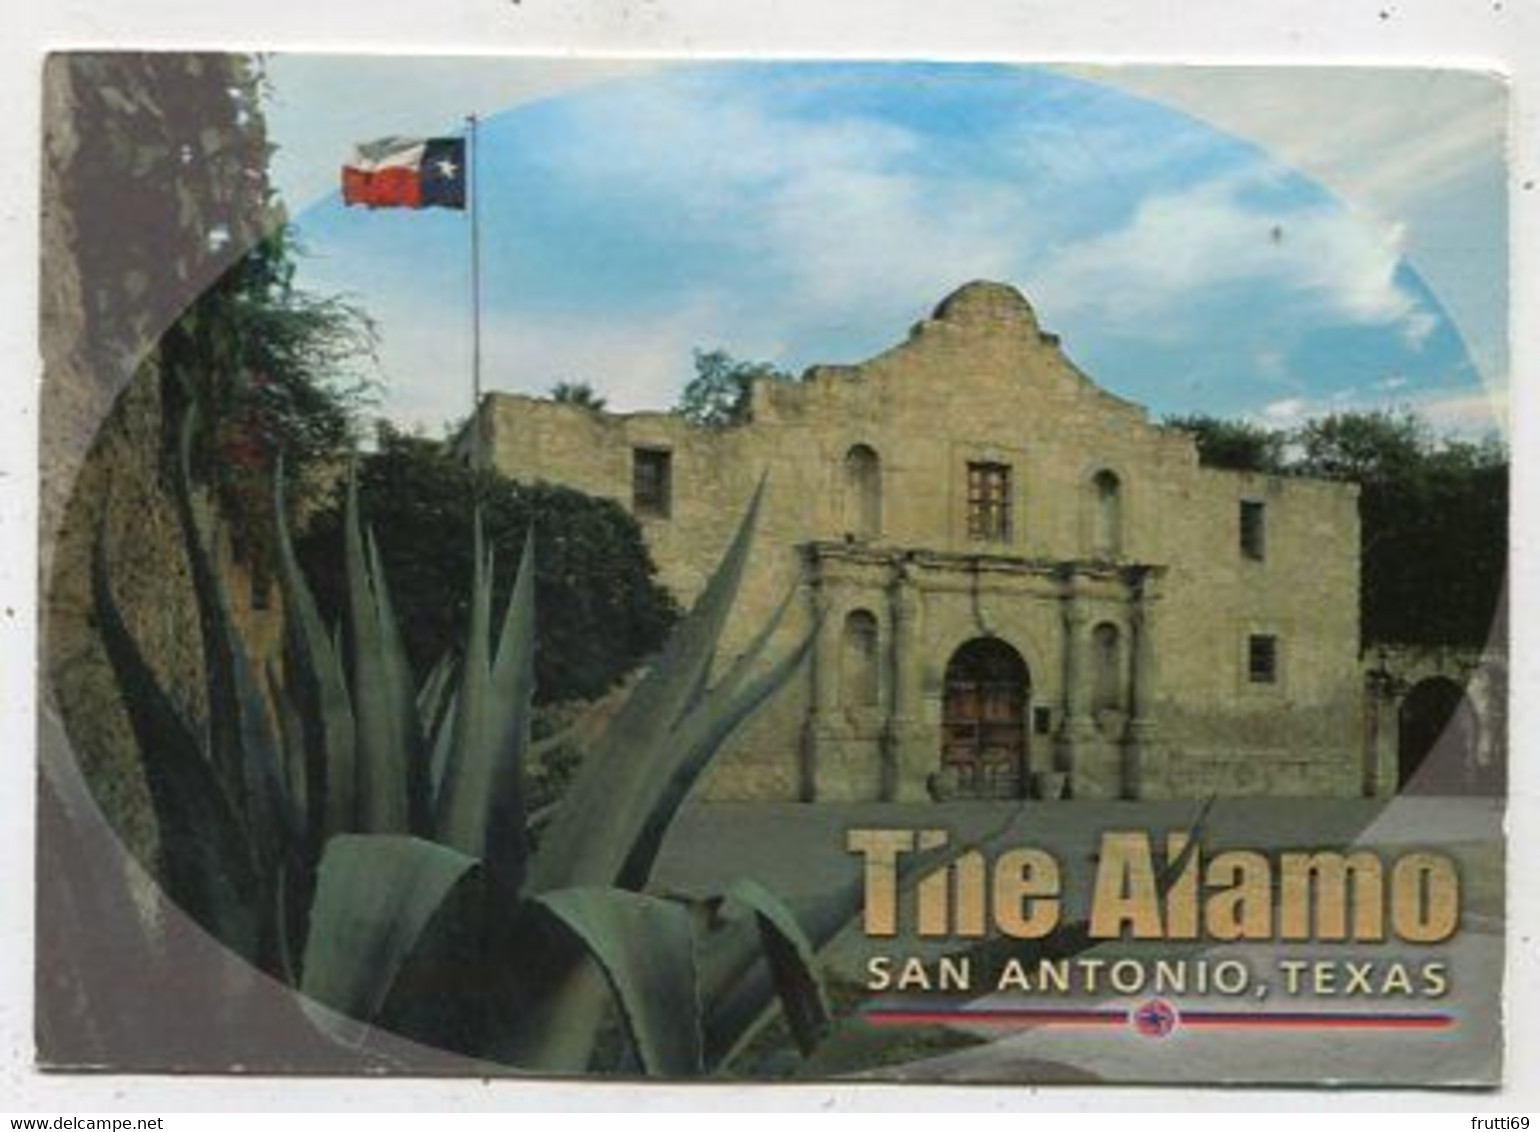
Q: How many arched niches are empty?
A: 4